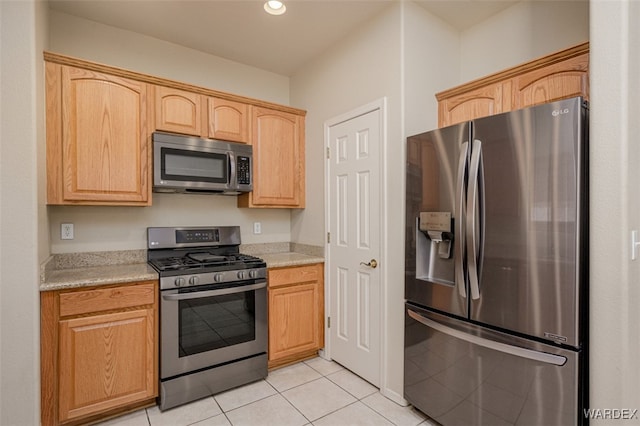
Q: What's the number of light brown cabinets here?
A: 8